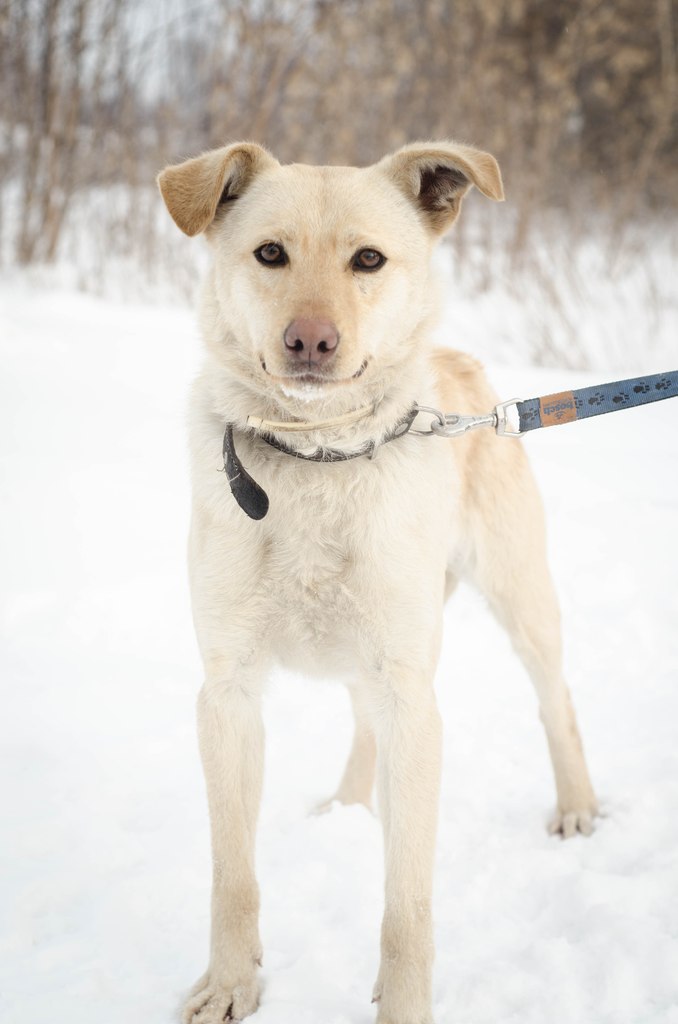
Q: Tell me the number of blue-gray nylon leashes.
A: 1